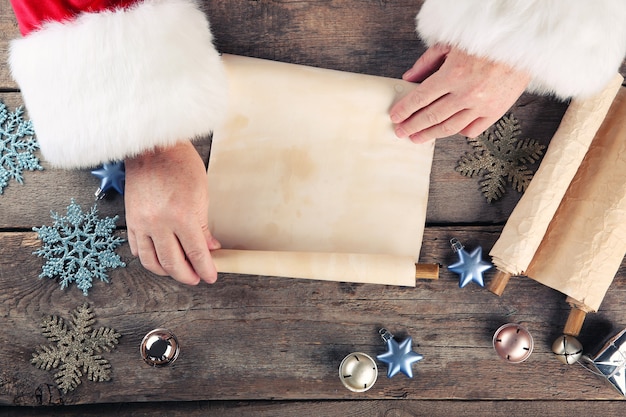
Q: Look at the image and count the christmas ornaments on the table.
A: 12